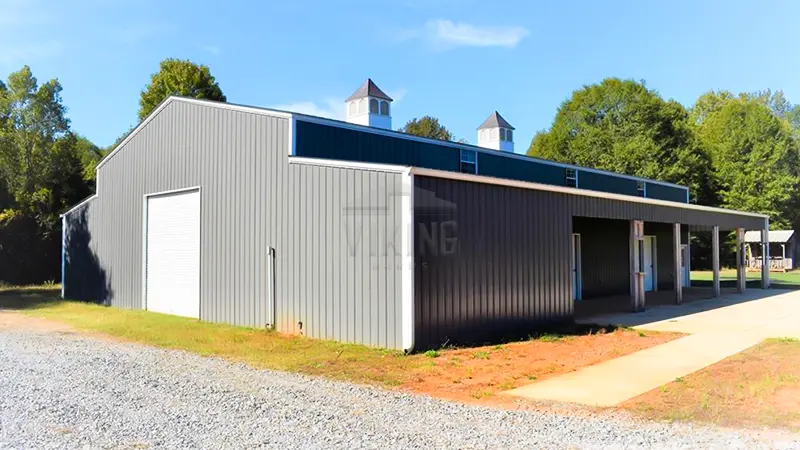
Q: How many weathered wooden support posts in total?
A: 5